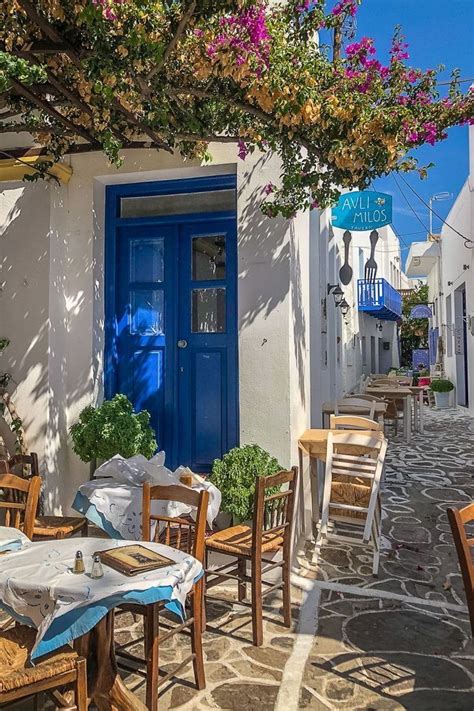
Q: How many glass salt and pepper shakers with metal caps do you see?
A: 2